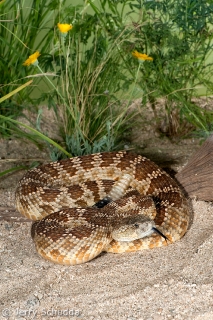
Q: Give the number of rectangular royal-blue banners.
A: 0